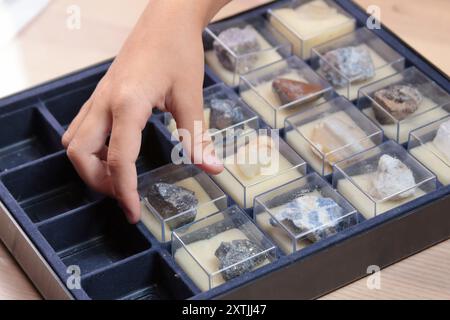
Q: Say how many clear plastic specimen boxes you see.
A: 13